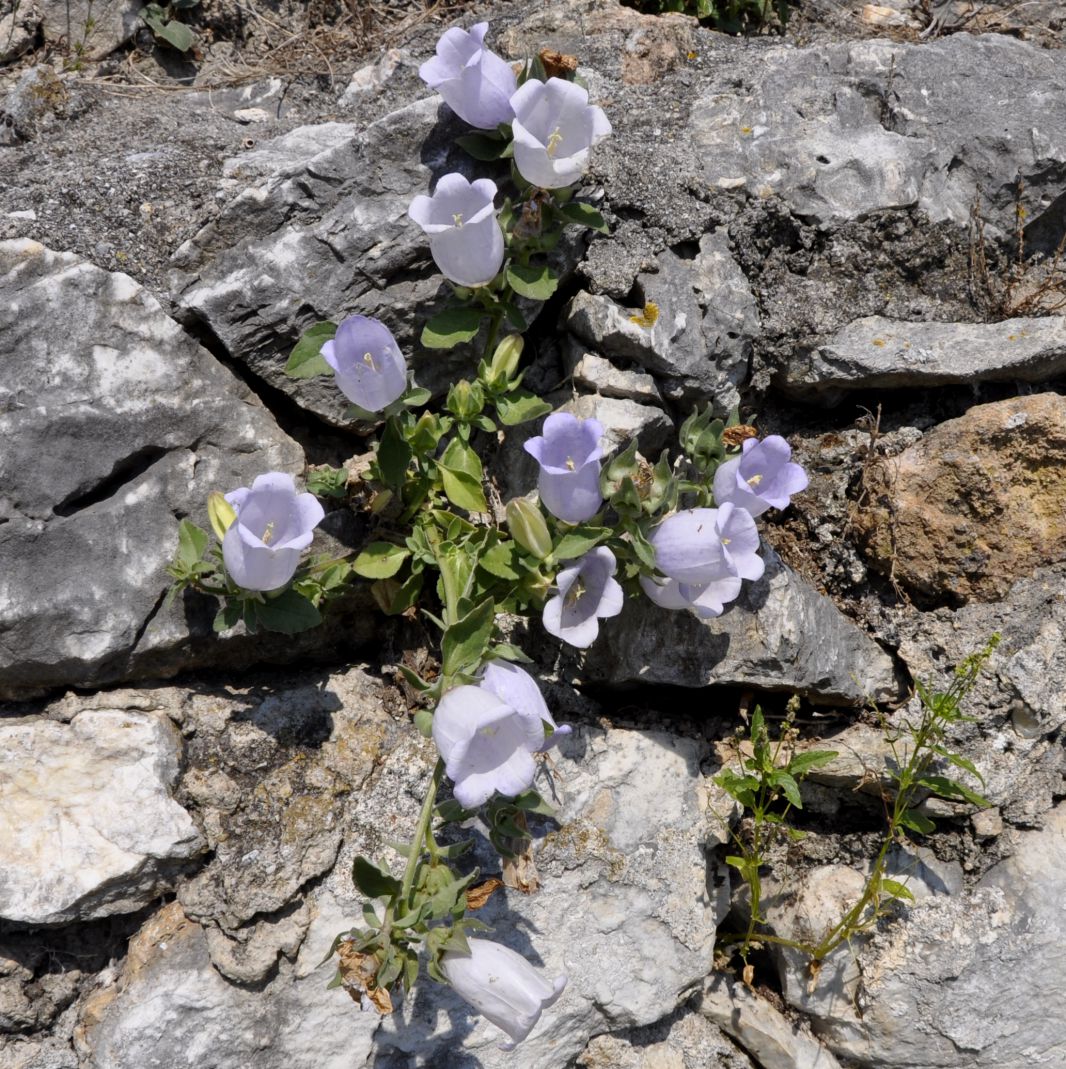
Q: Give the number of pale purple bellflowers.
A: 13